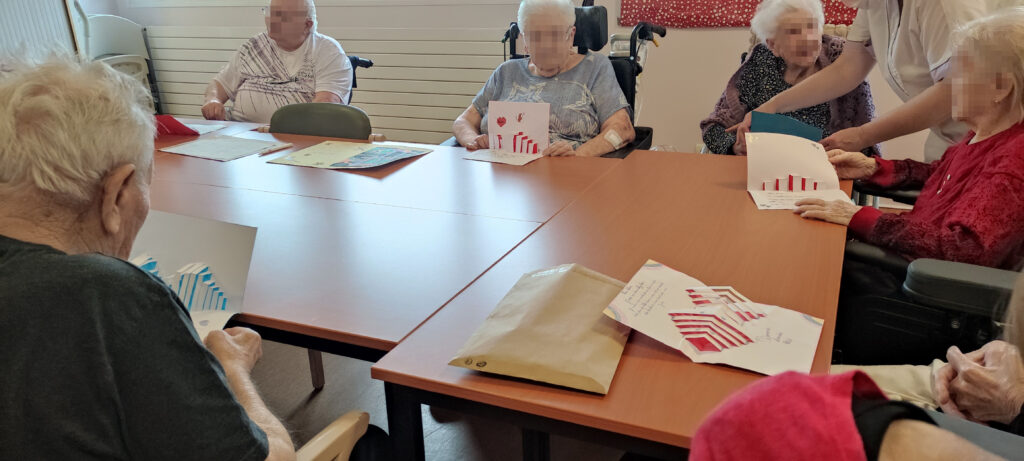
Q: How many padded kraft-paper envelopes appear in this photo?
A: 1